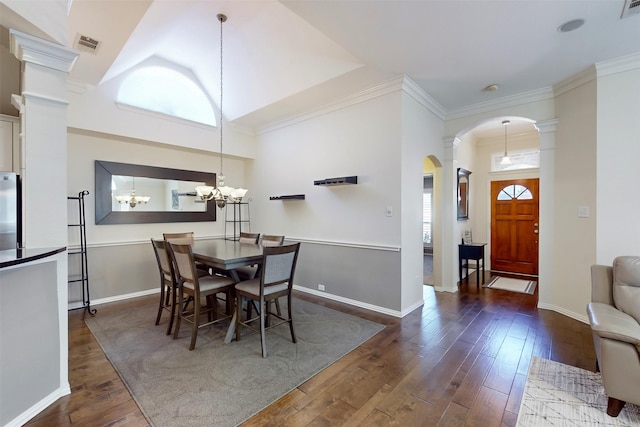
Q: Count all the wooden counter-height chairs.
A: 6